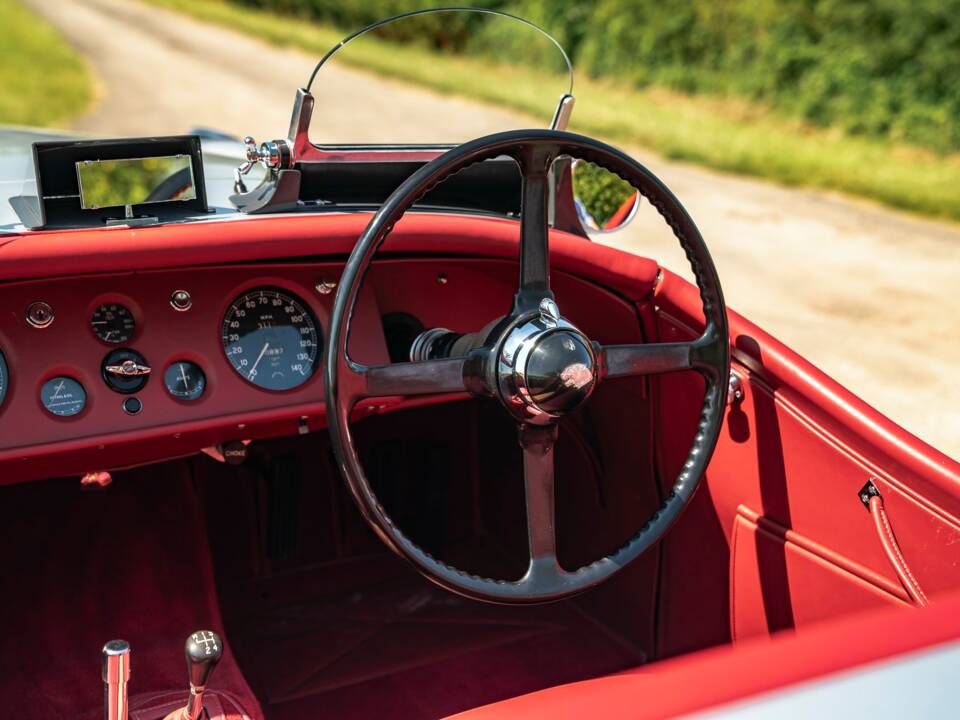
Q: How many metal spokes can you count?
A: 4